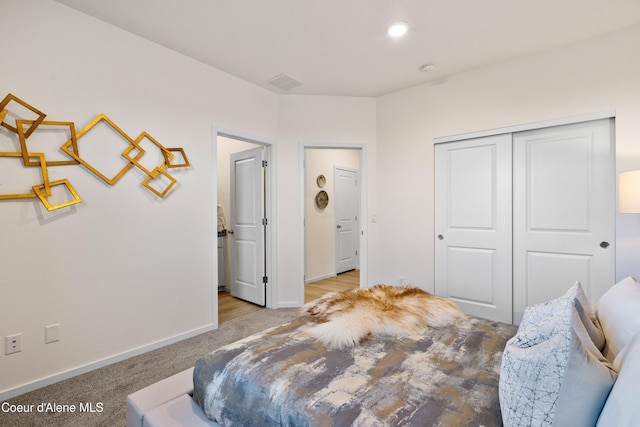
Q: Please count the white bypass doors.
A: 2